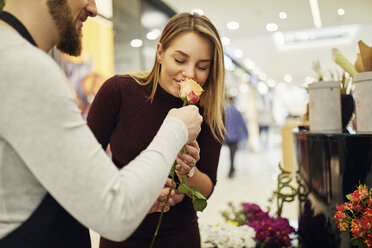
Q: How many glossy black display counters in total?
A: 1